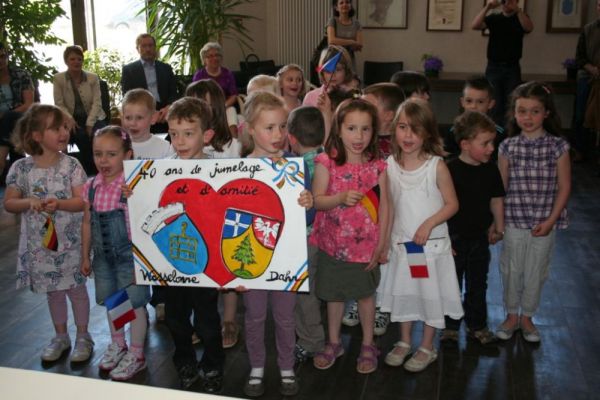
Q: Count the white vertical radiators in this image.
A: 1